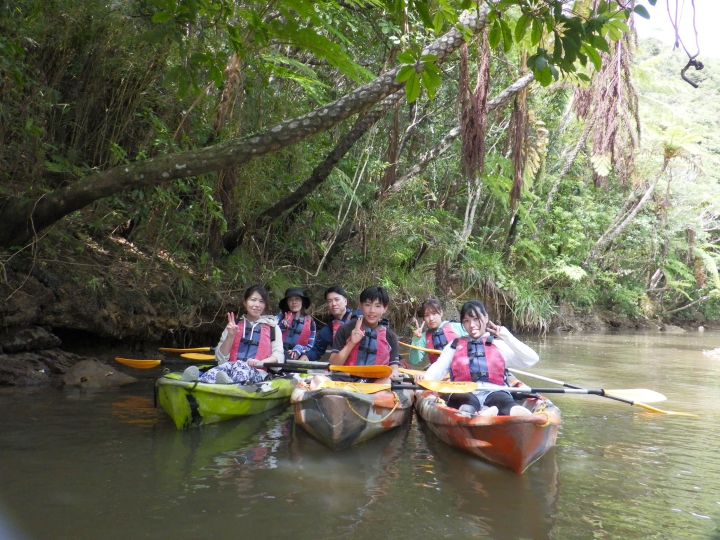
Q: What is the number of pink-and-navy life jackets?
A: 6